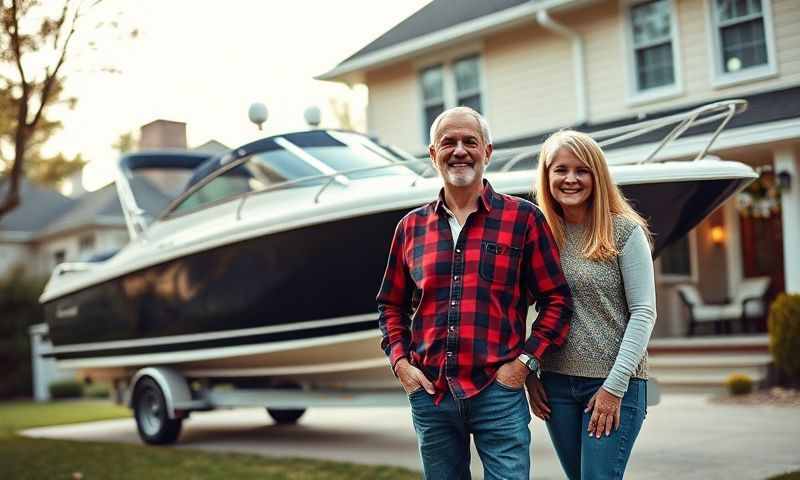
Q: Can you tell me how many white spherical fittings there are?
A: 2